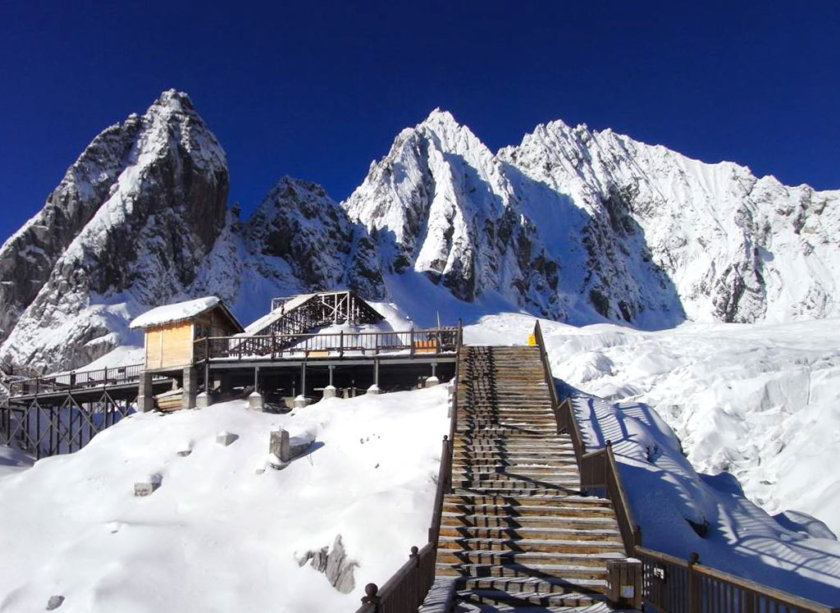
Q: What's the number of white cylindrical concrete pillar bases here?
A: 6